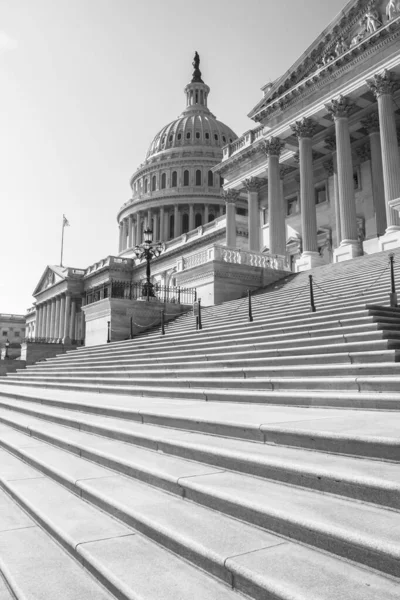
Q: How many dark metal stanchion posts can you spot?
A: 7